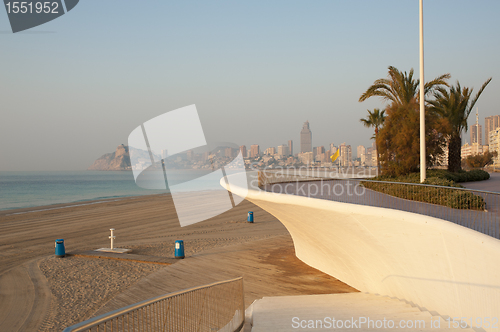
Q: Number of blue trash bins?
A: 3